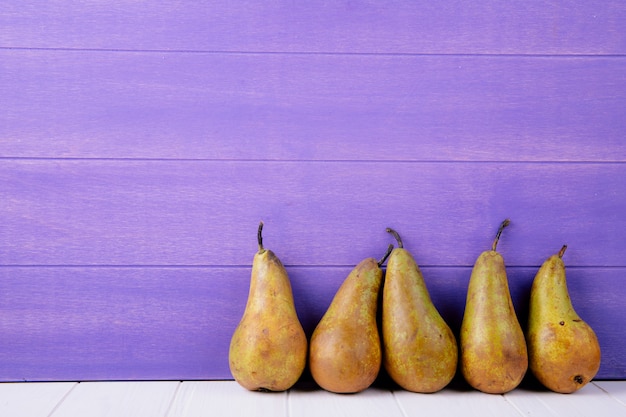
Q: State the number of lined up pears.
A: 5